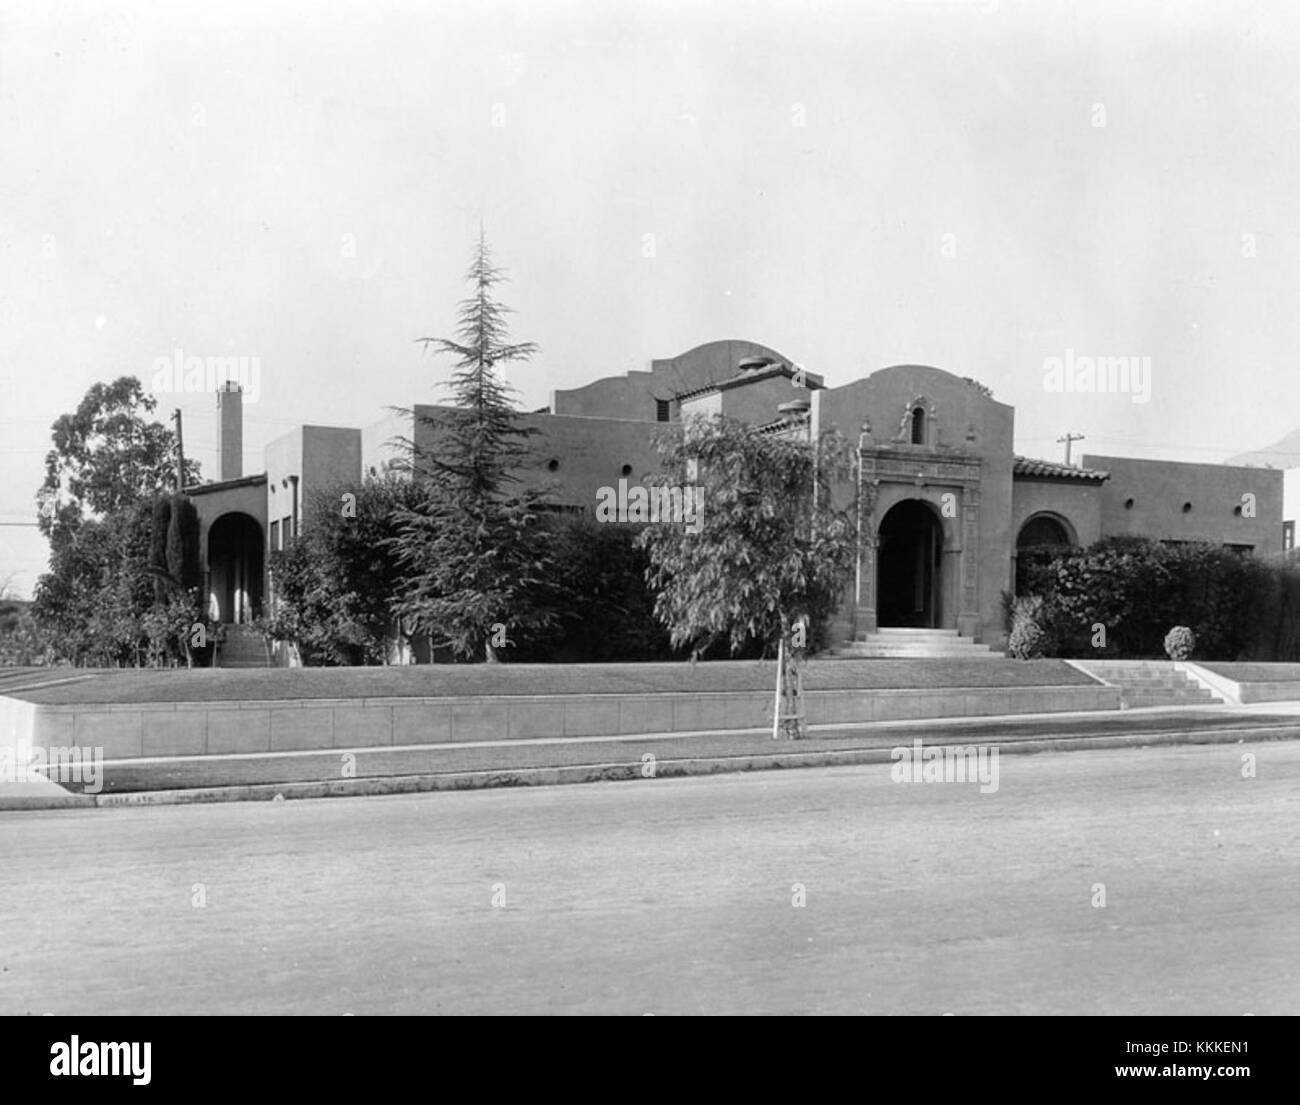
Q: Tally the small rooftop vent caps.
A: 2